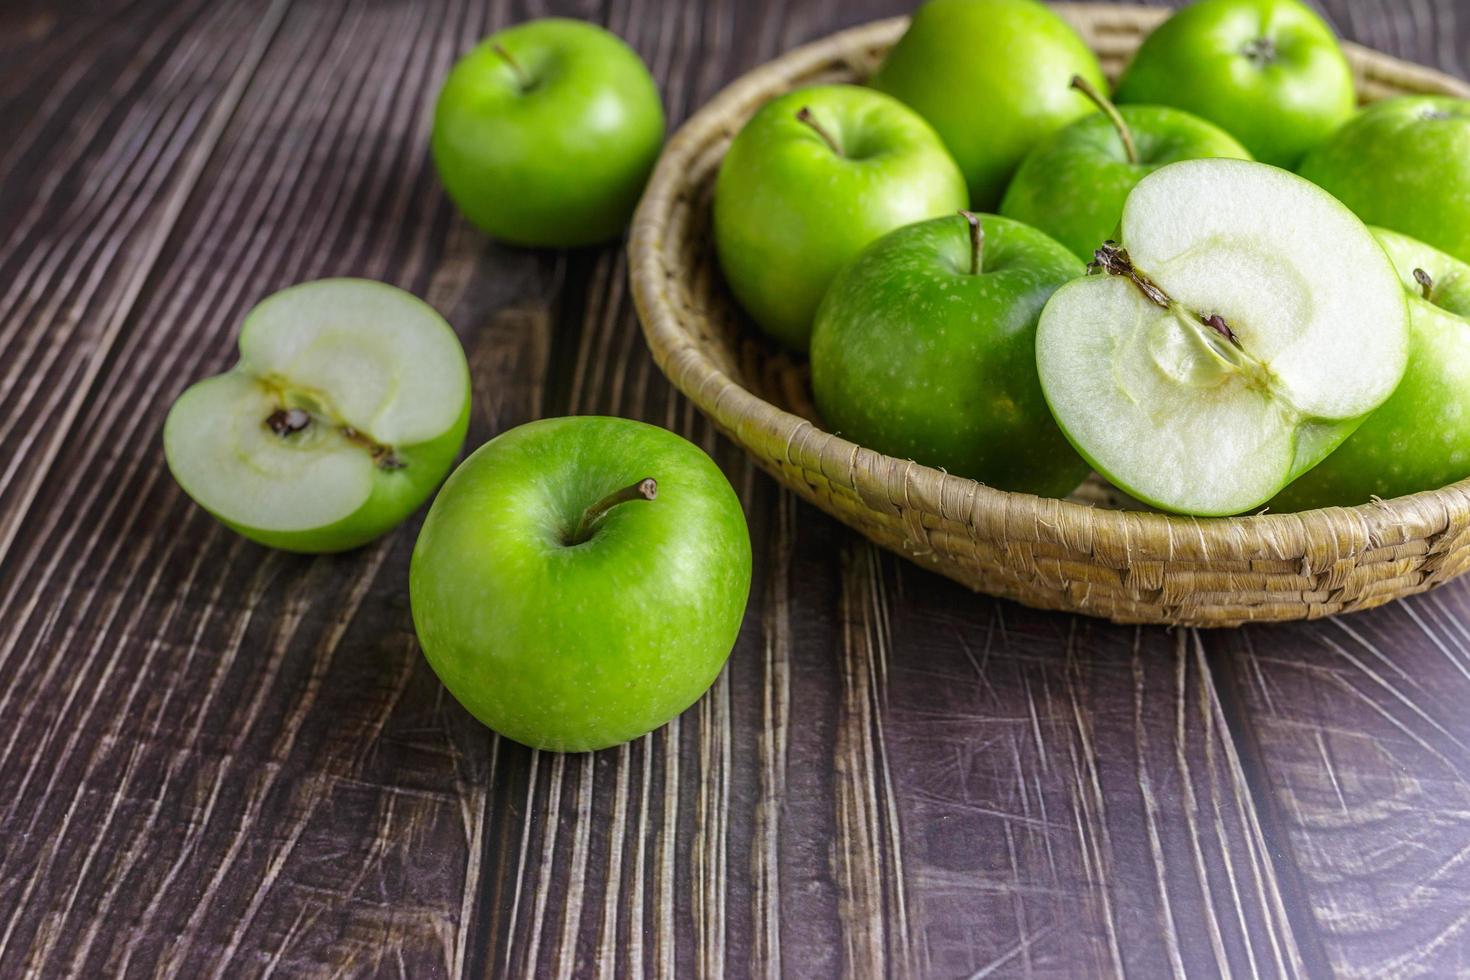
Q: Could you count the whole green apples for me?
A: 9